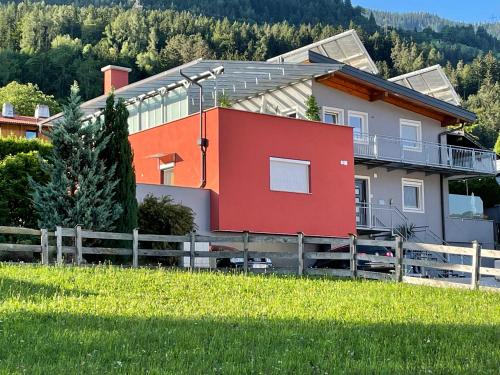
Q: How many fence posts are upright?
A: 10